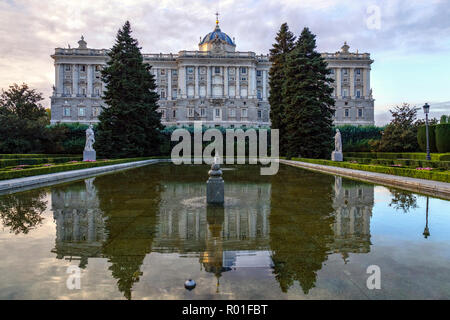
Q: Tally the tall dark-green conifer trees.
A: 3